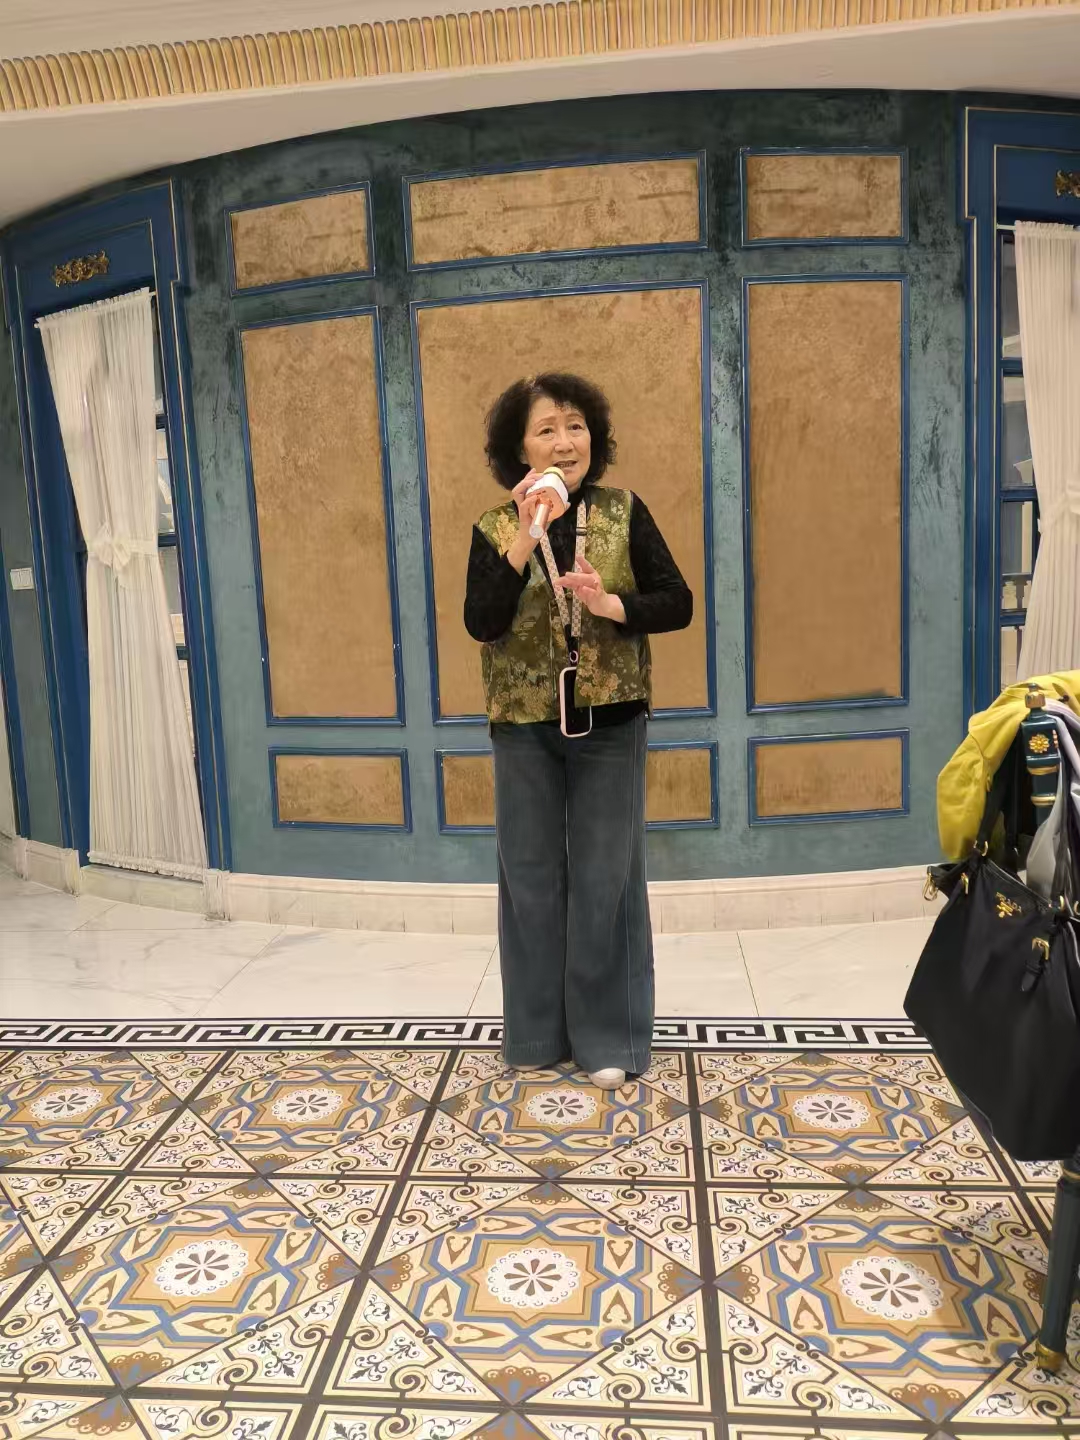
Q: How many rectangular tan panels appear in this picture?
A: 9